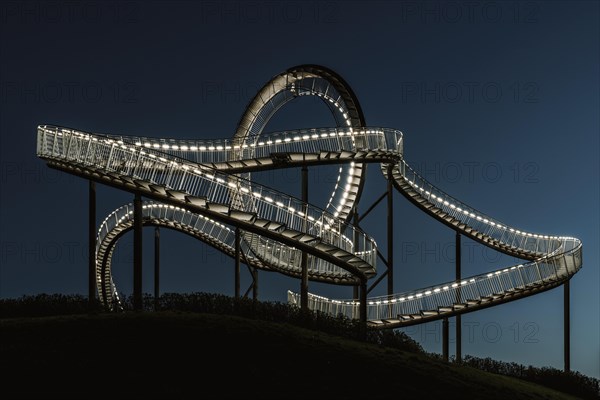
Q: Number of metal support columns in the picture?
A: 12